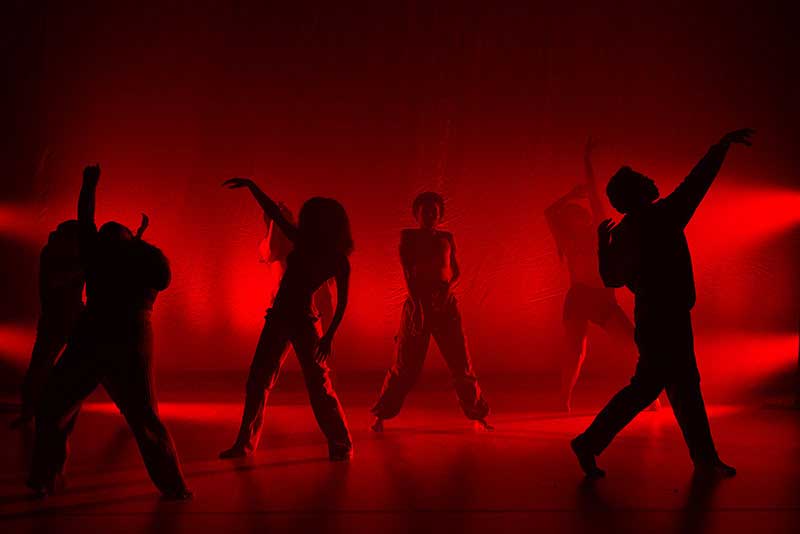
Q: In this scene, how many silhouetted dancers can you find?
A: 7